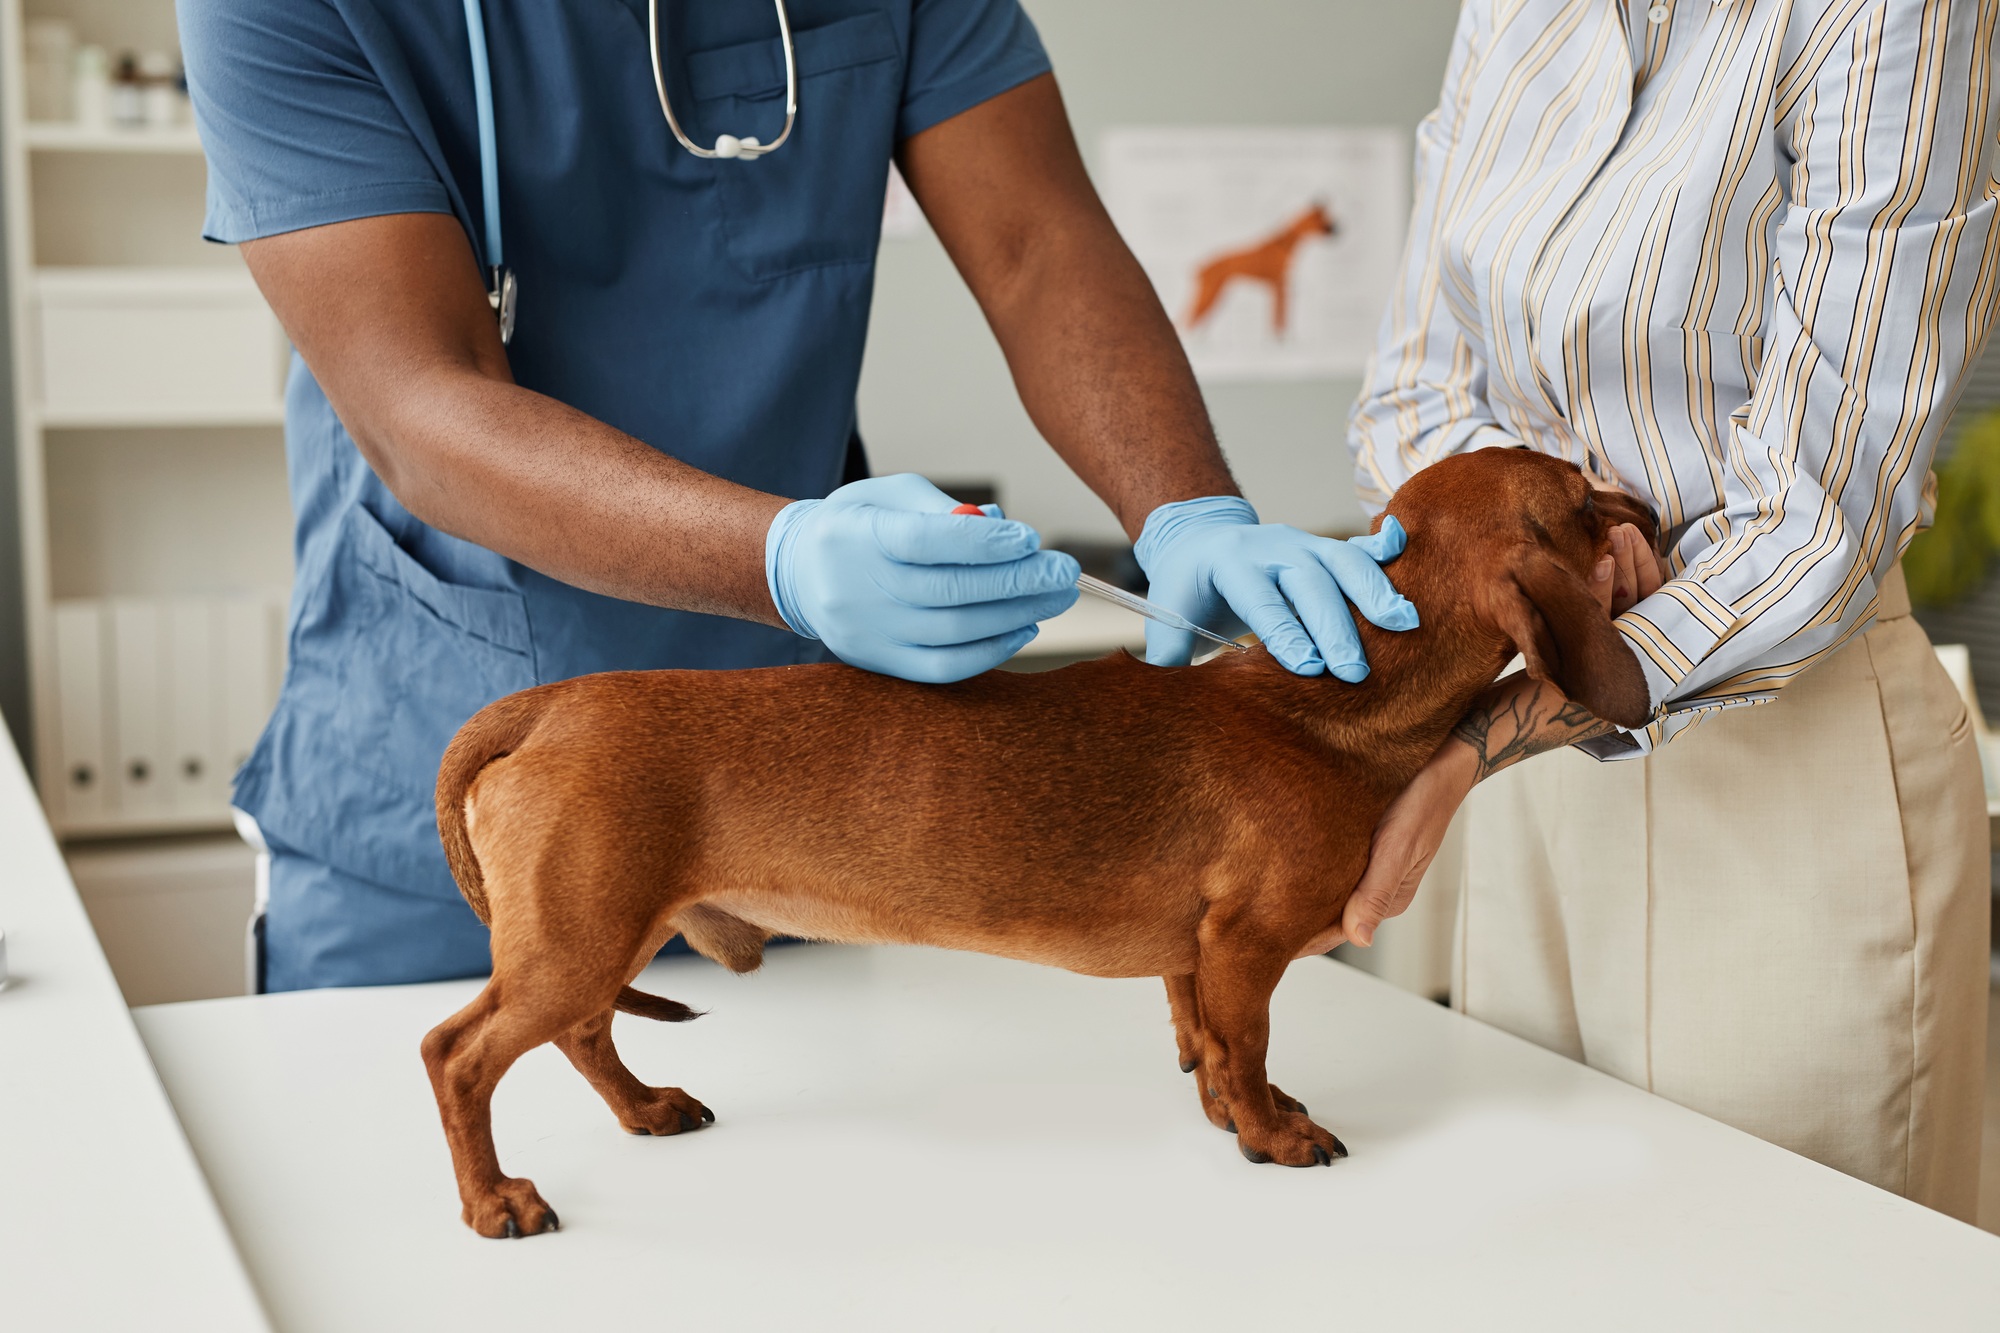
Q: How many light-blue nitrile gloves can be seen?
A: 2